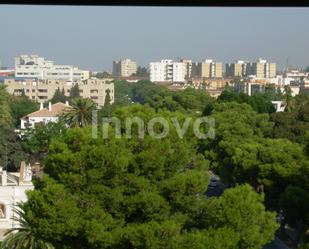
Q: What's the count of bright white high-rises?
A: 1